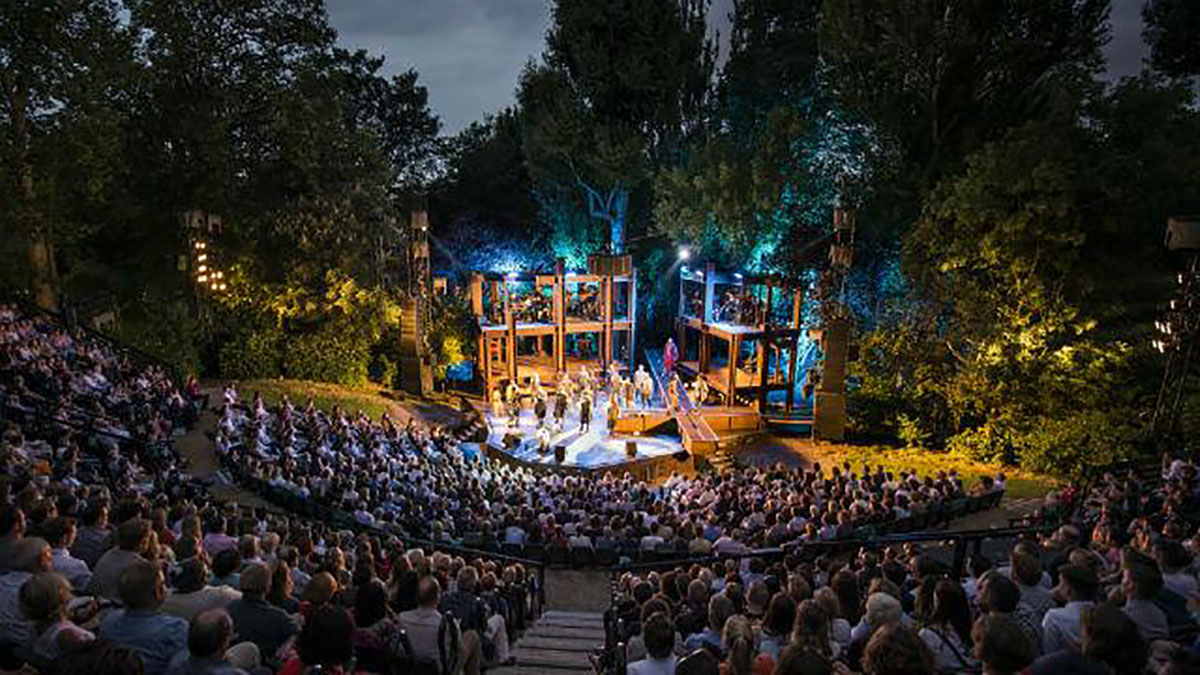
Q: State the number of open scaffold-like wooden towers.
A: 2